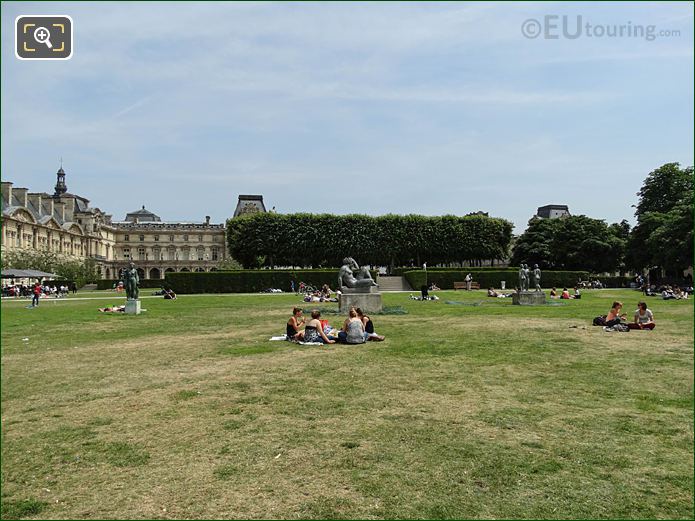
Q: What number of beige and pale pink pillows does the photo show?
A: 0